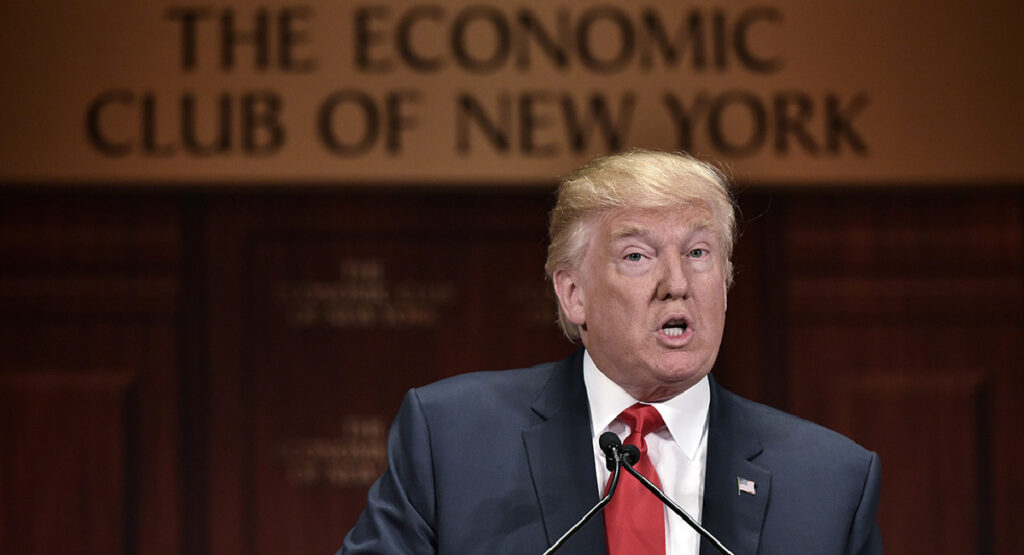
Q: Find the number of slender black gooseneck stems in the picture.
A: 2